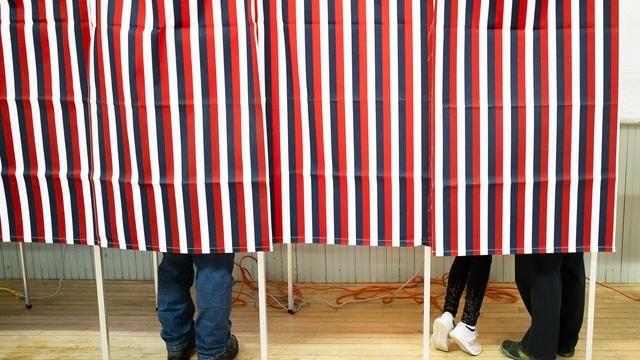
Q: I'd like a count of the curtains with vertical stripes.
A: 4